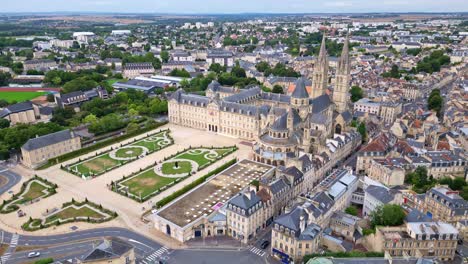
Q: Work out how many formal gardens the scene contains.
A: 4